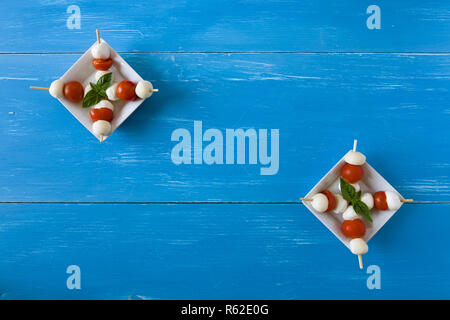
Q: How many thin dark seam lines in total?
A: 2